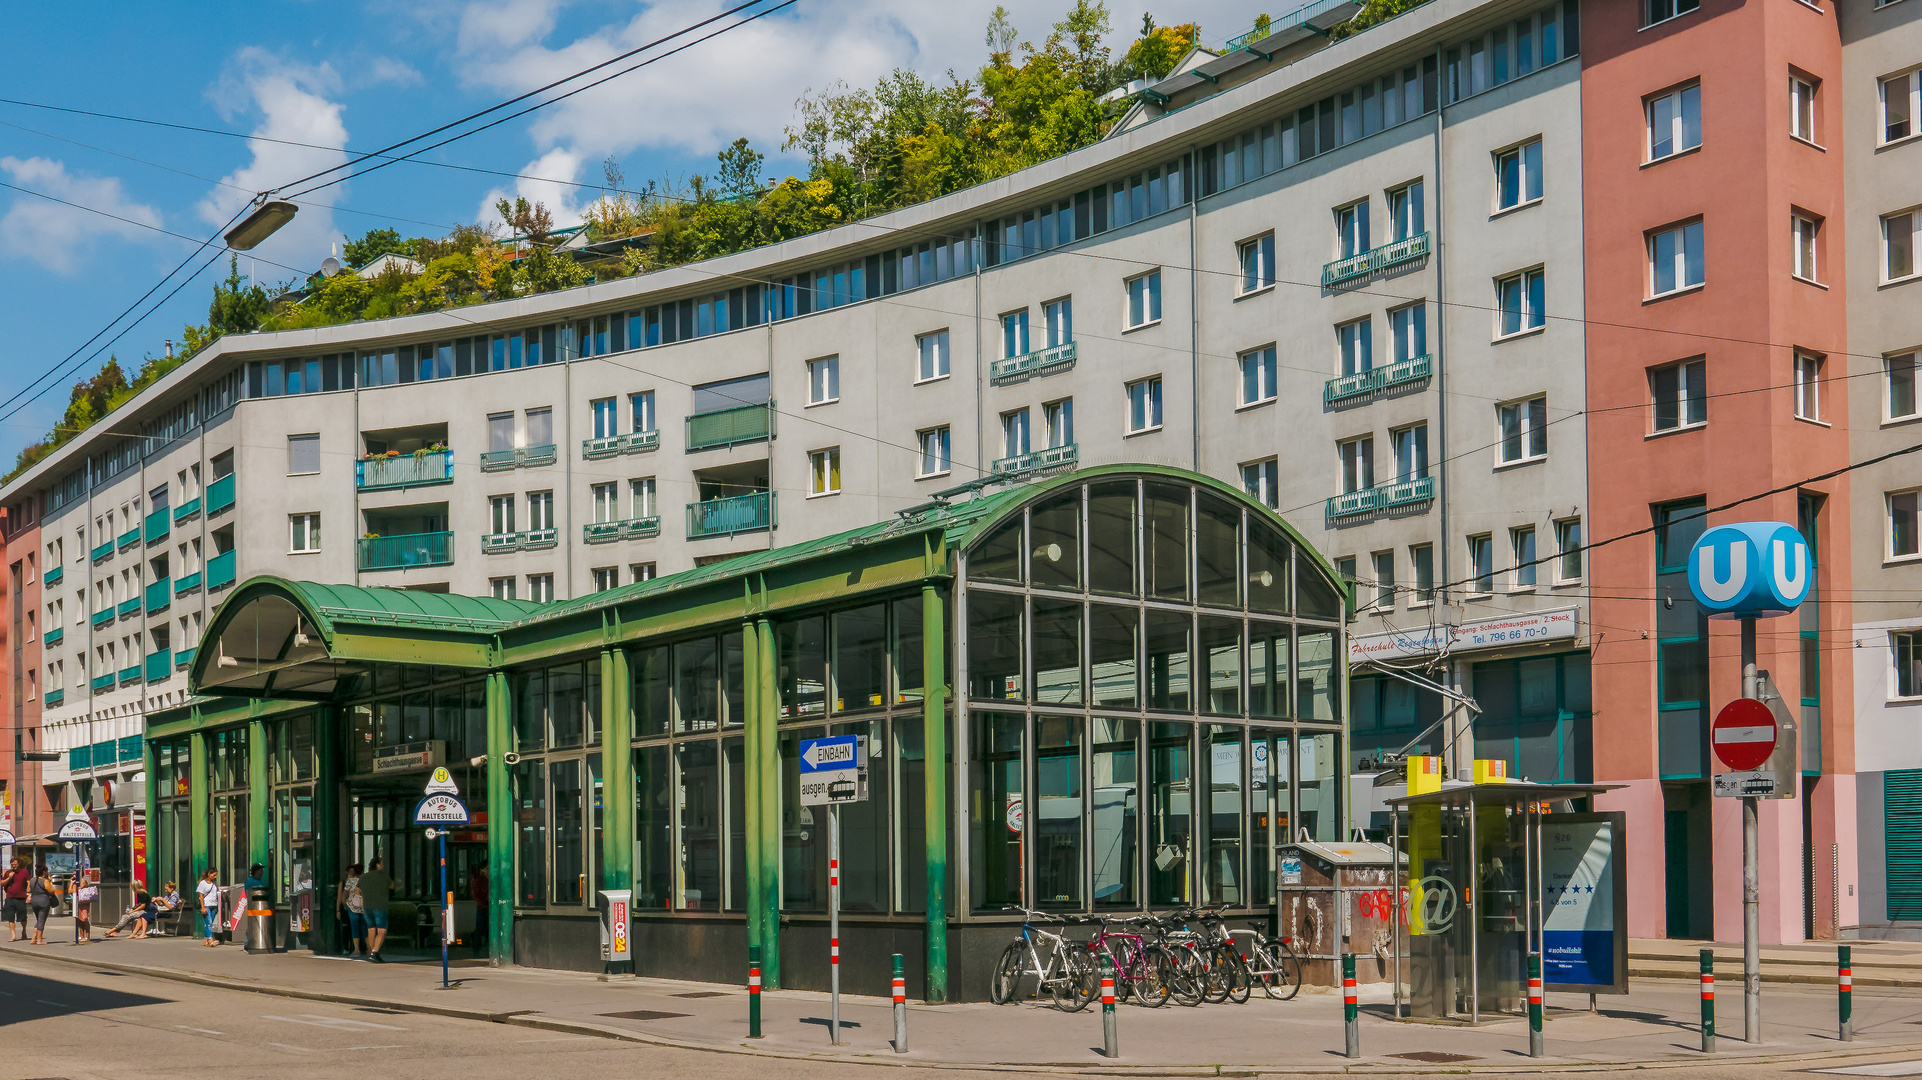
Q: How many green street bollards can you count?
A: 7